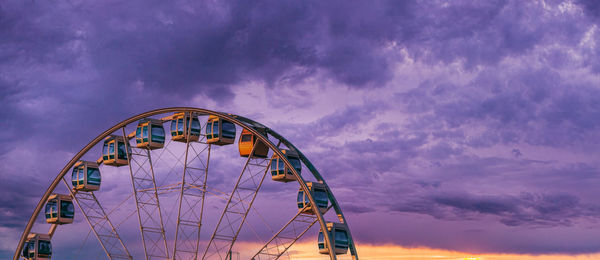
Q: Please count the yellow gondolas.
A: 1